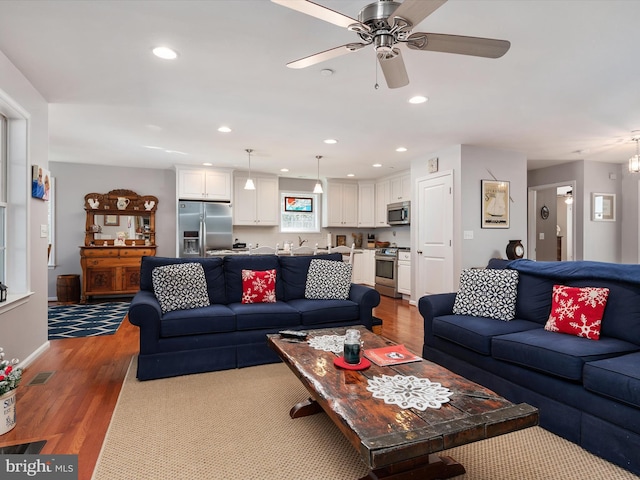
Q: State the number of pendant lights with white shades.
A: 2